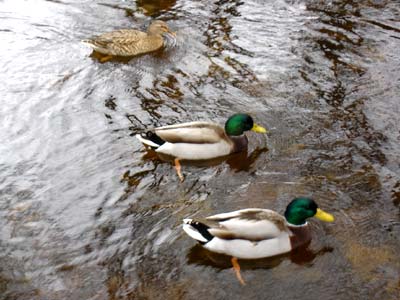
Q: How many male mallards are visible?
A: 2